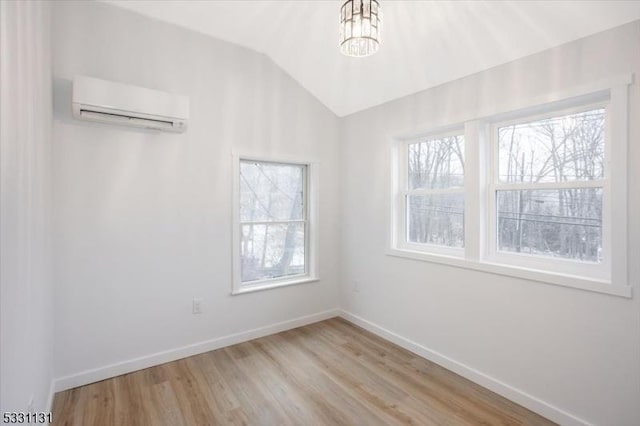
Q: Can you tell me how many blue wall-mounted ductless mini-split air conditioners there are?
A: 0